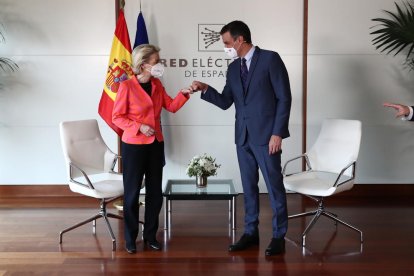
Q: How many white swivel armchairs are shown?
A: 2